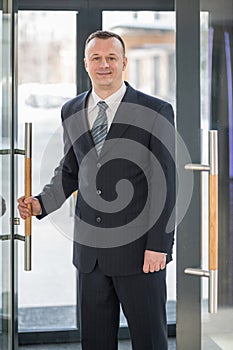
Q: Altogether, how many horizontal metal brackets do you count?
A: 4